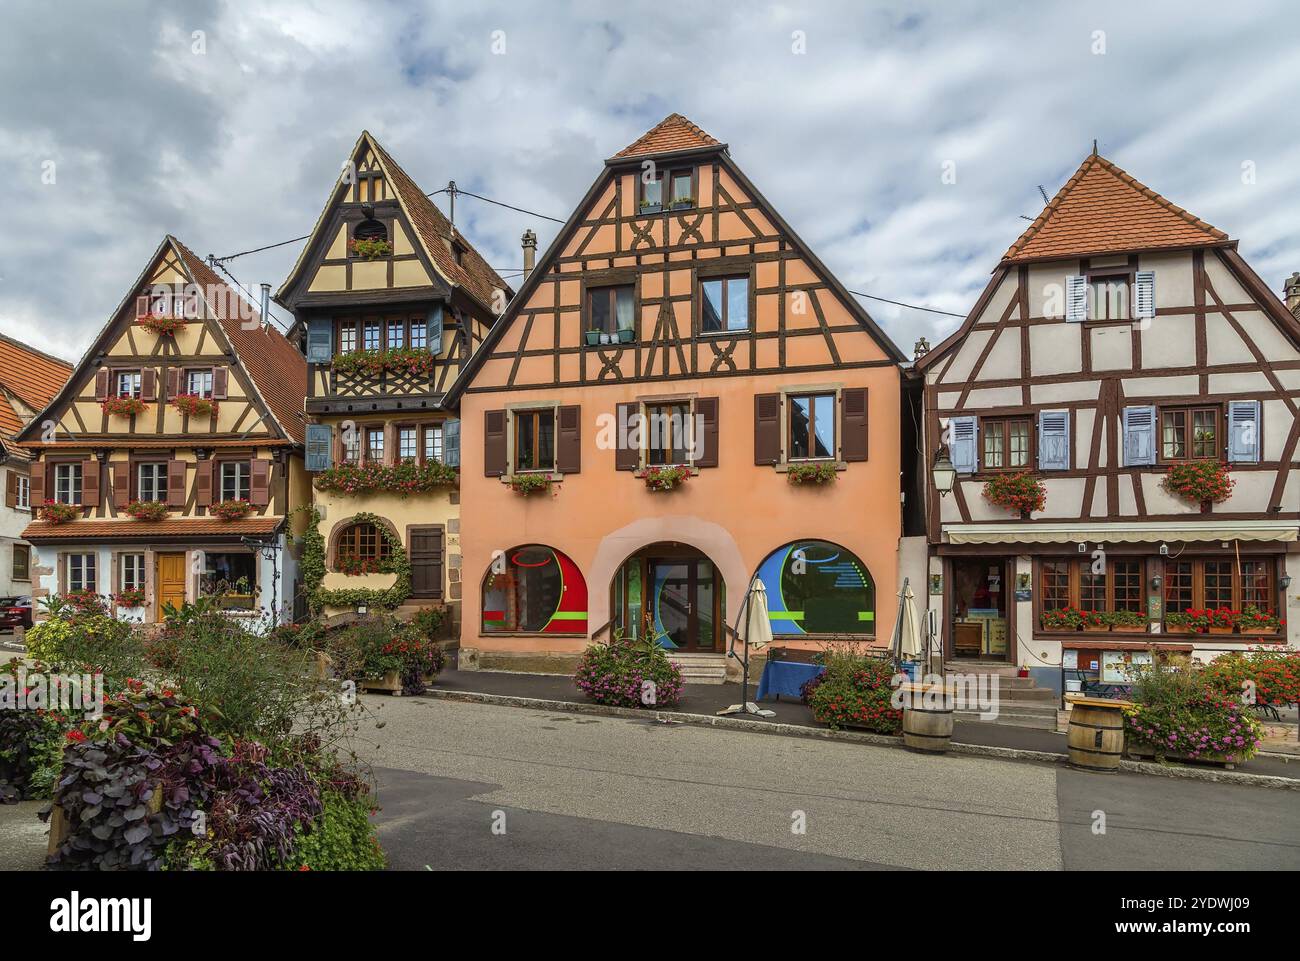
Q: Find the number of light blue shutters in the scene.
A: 6